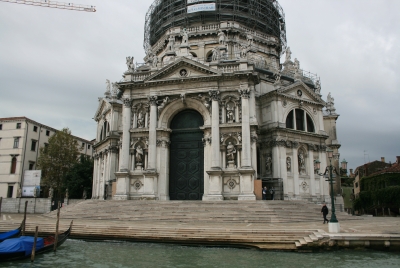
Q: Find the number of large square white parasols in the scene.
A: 0